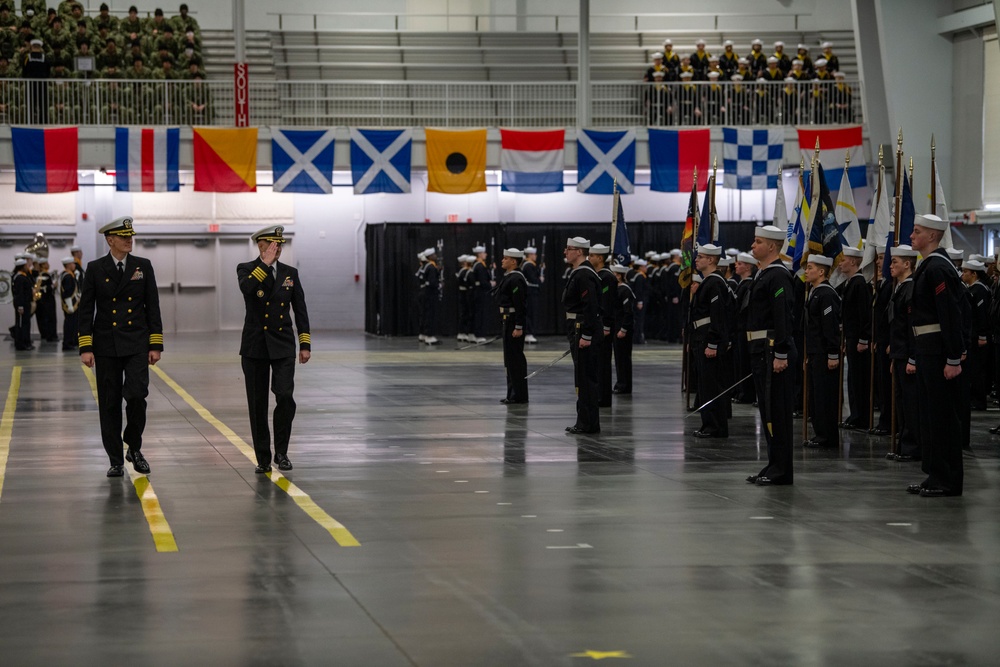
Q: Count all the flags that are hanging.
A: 11